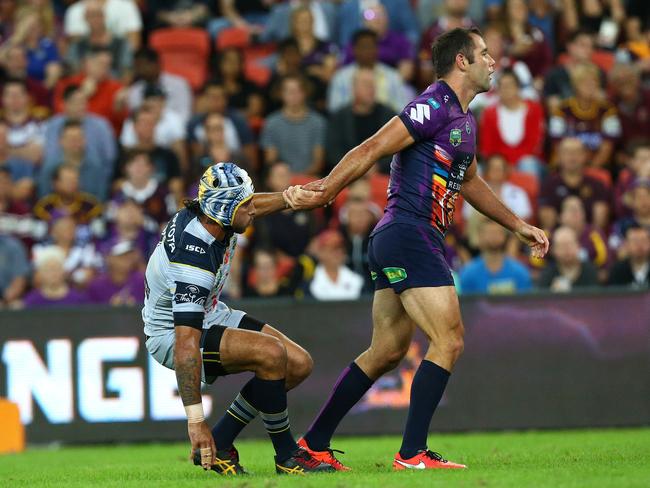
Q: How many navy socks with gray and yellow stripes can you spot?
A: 2